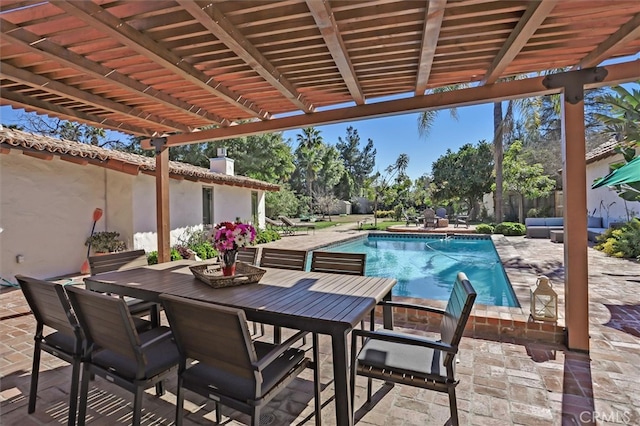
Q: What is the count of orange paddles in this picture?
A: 1